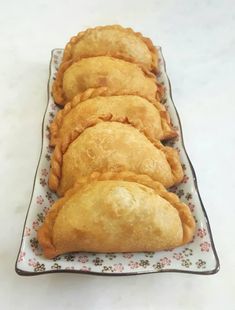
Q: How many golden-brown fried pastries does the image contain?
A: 5